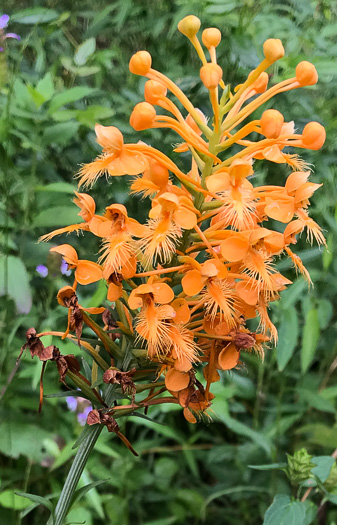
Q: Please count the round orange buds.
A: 11